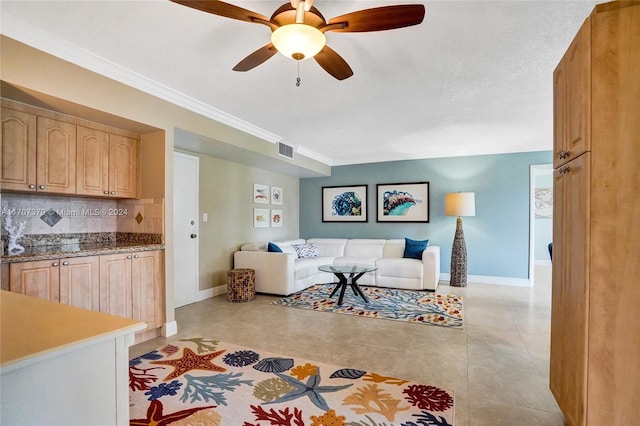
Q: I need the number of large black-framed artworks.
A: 2